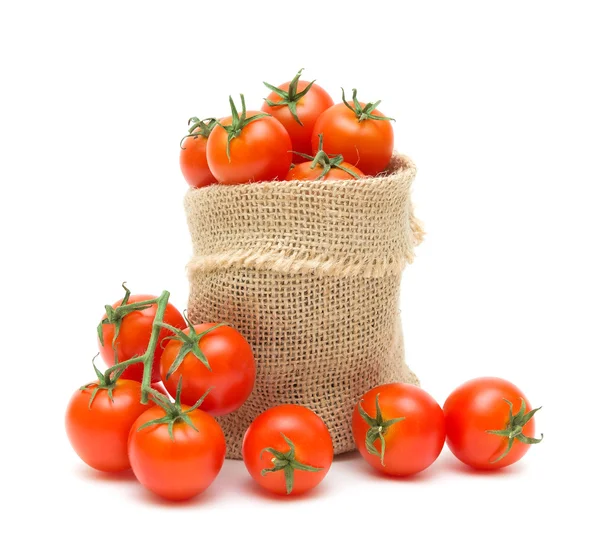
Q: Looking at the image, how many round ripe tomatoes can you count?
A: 12